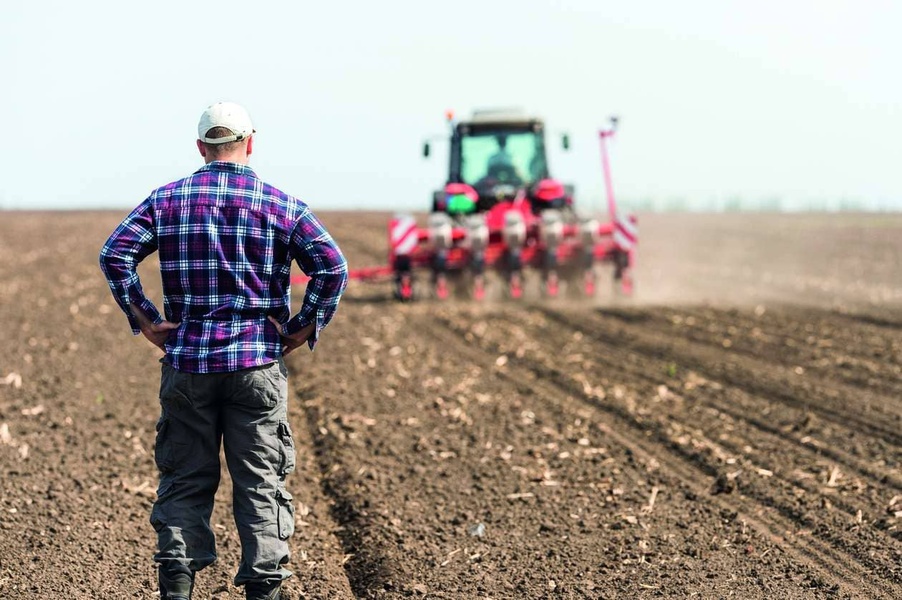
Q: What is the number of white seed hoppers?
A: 5